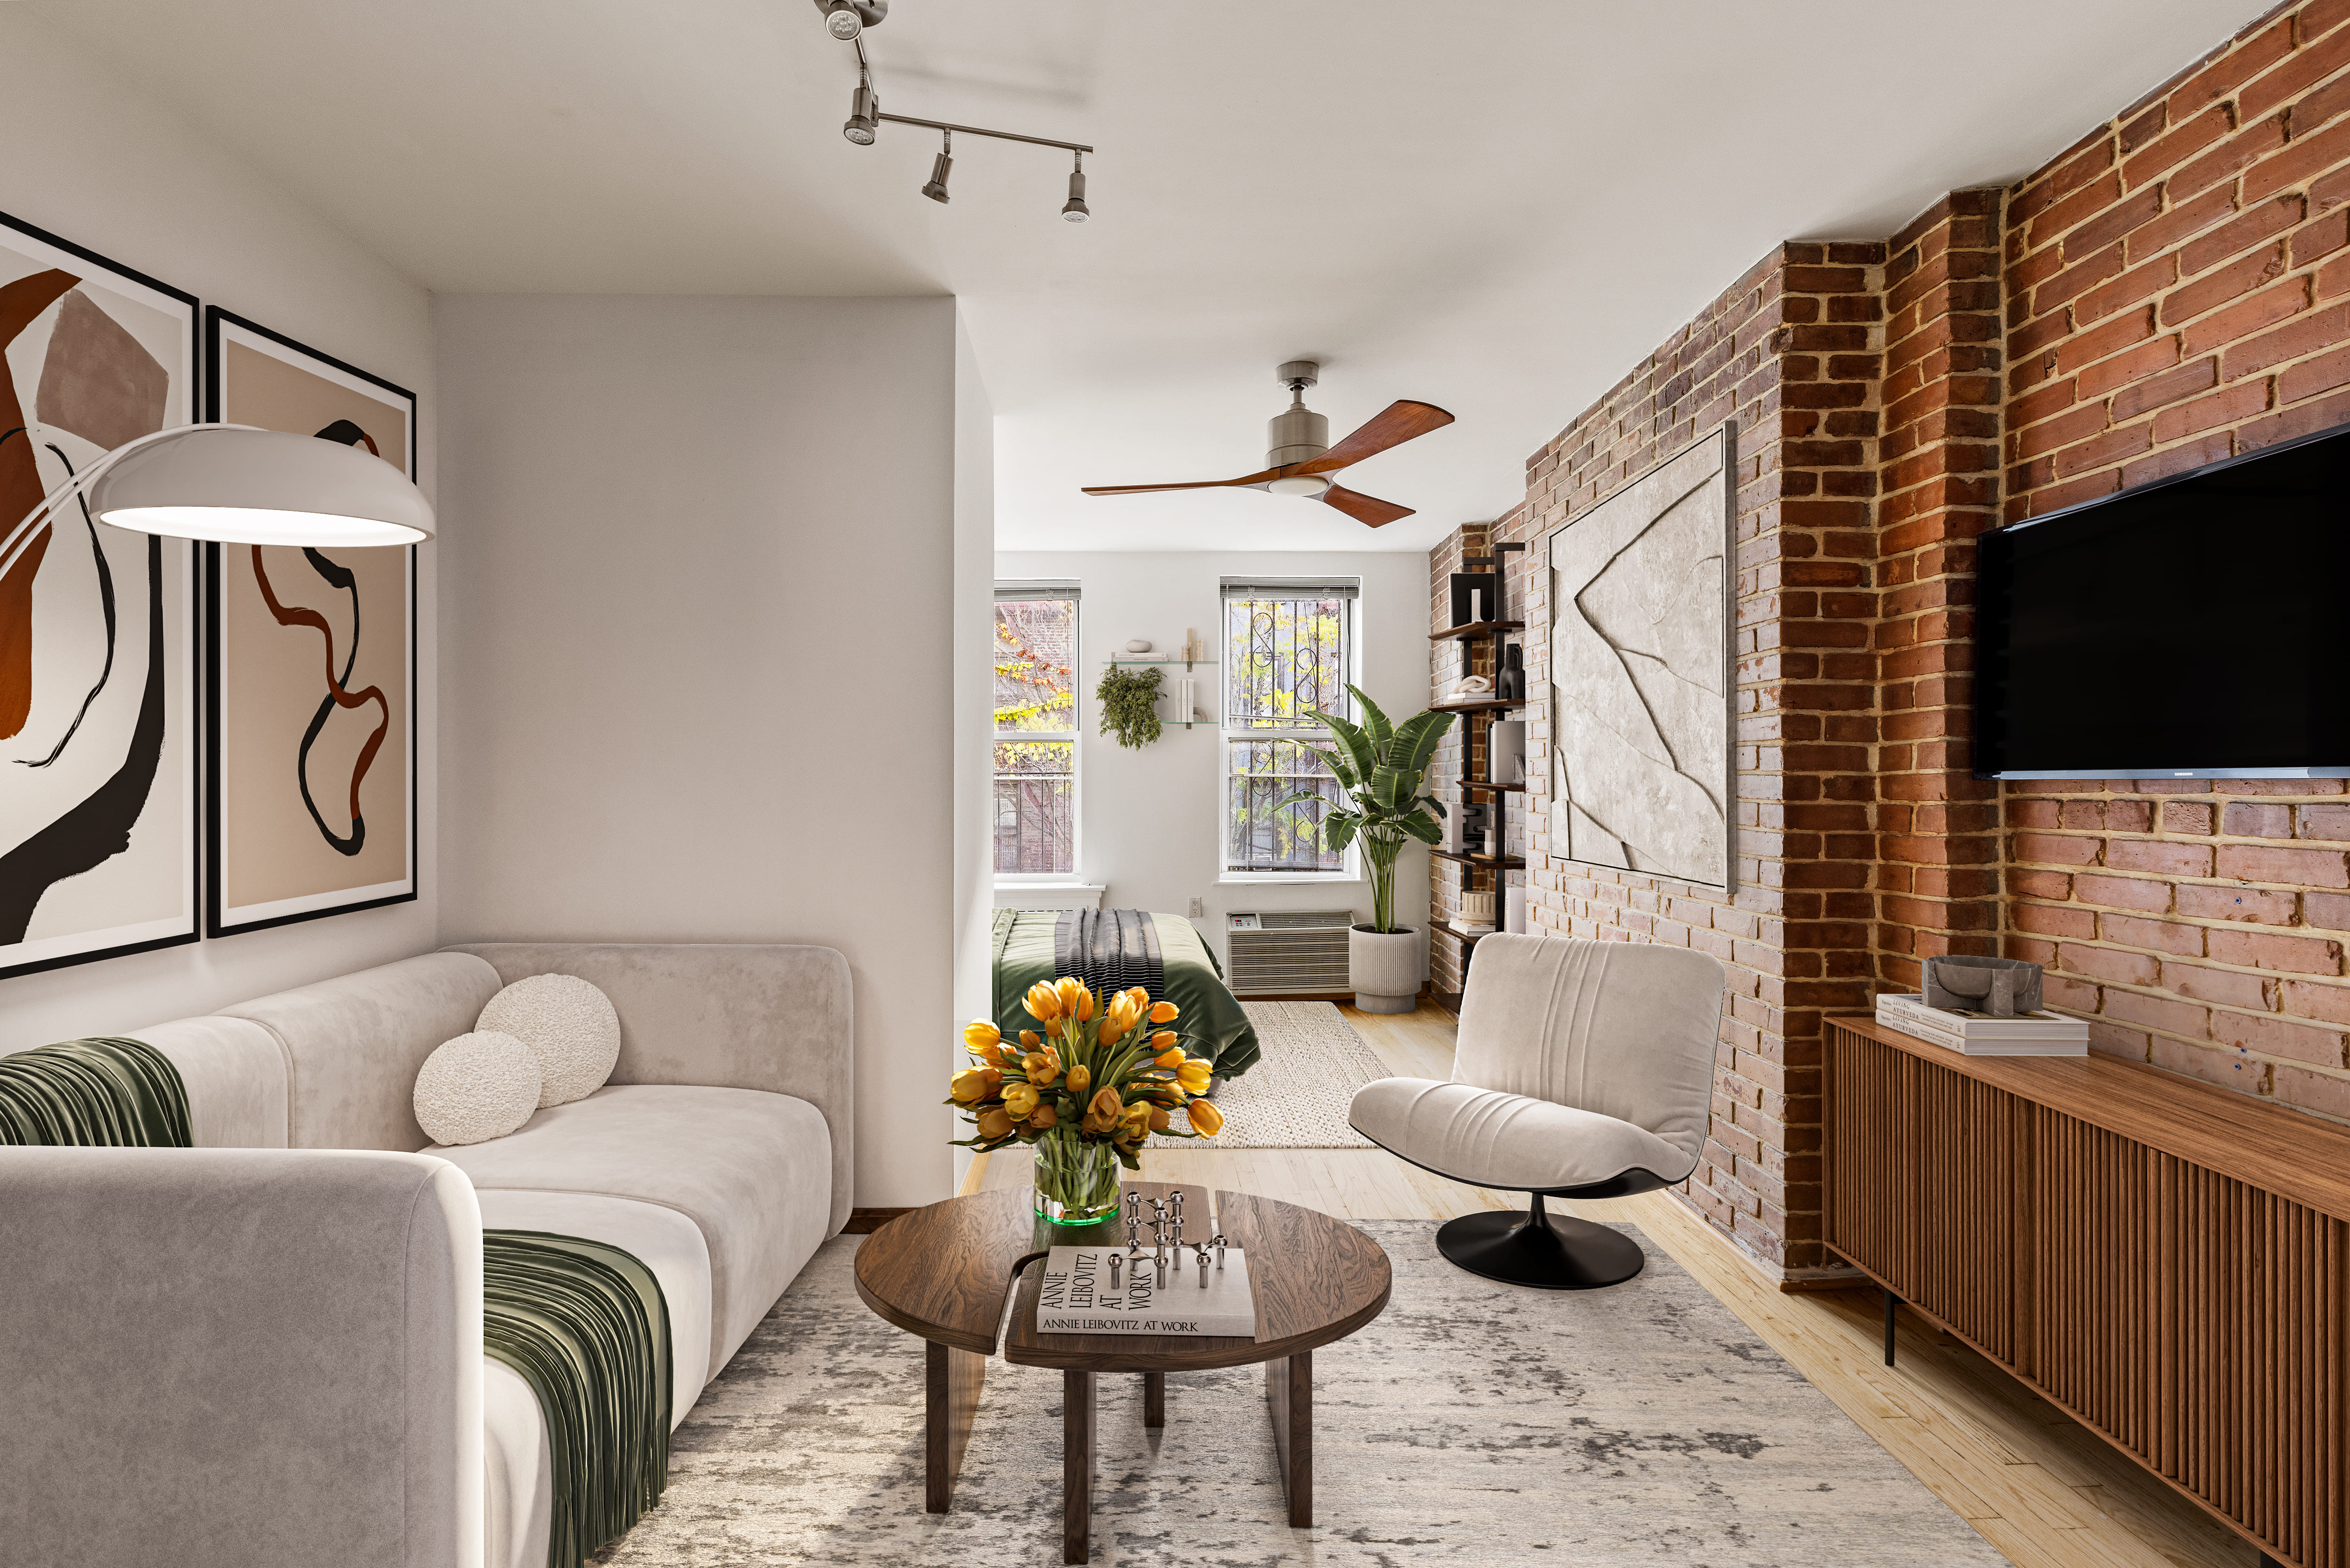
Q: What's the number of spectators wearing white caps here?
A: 0